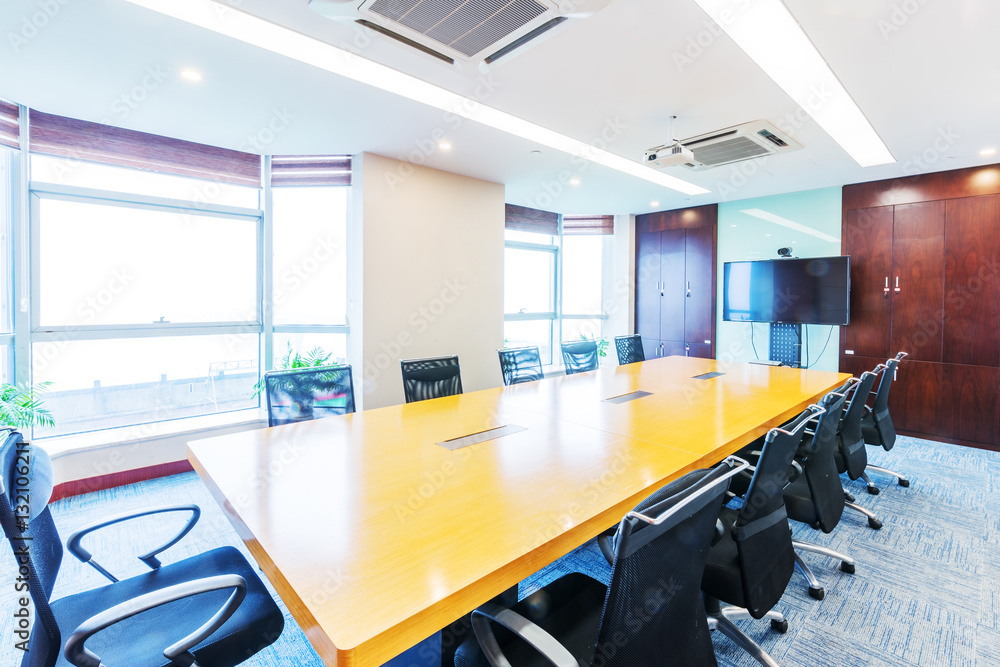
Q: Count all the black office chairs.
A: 11